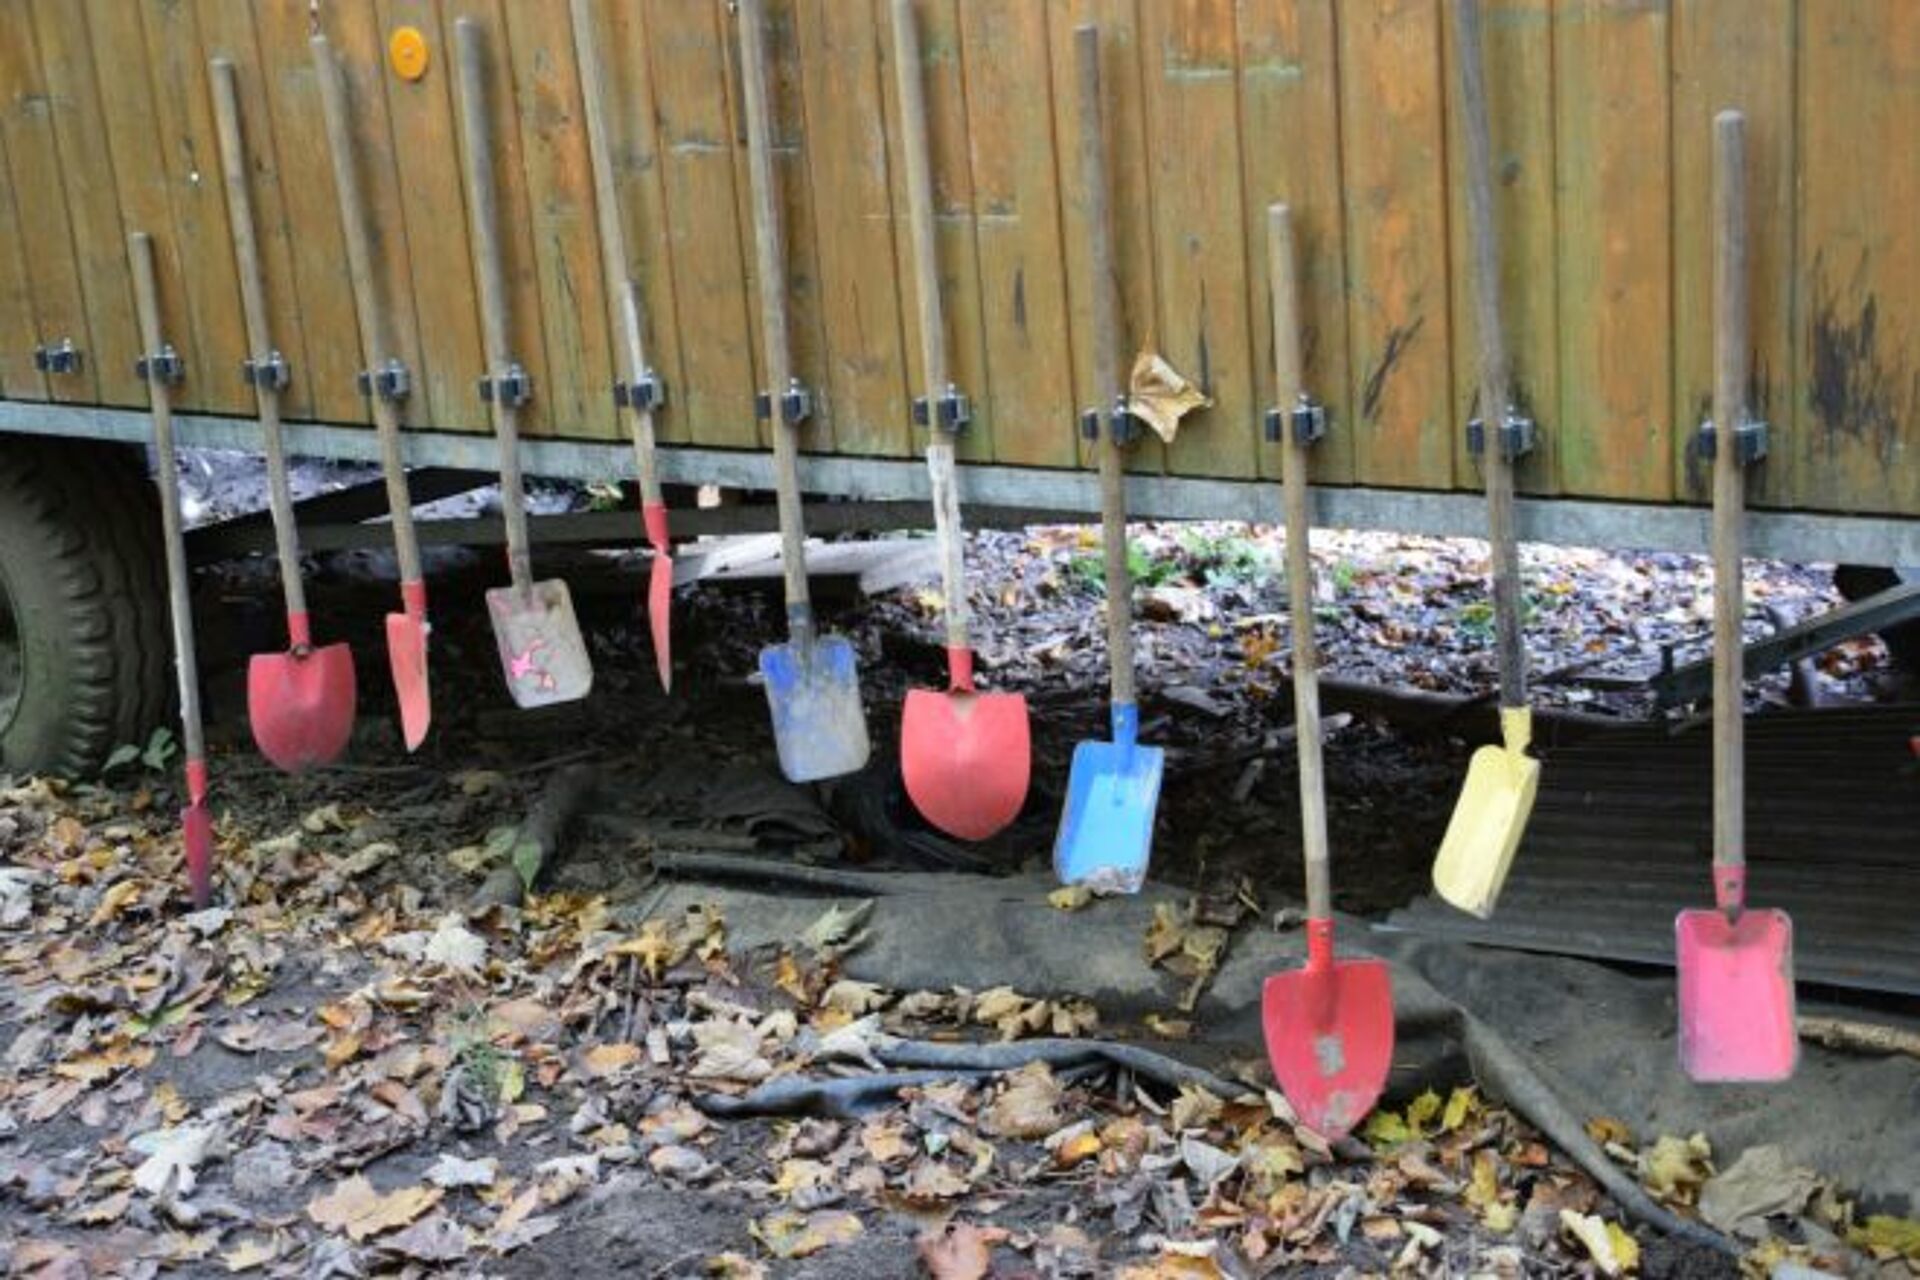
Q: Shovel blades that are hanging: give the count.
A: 11